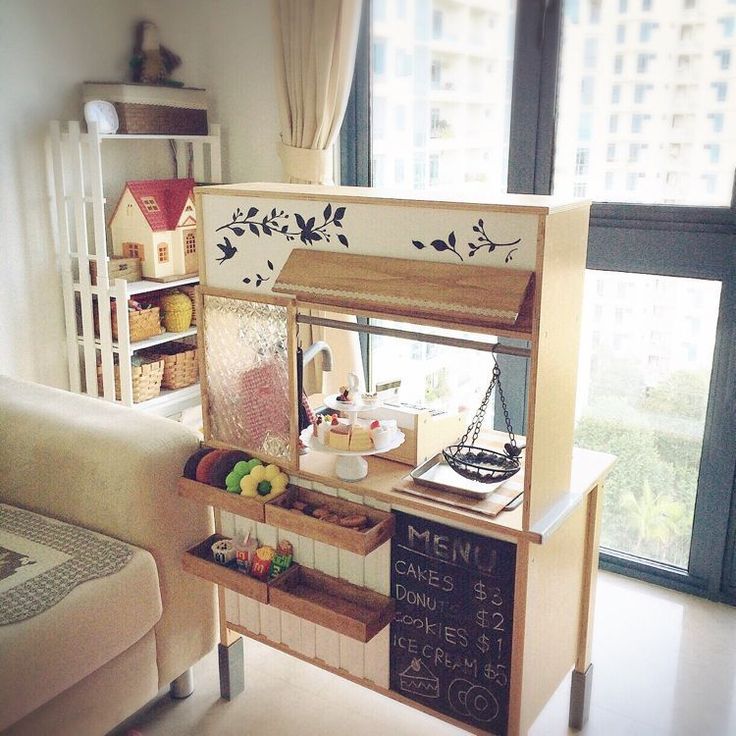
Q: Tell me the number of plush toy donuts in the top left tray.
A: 5